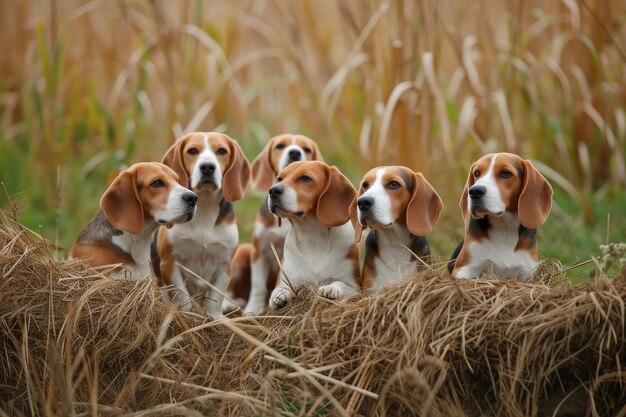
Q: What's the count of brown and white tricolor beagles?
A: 6